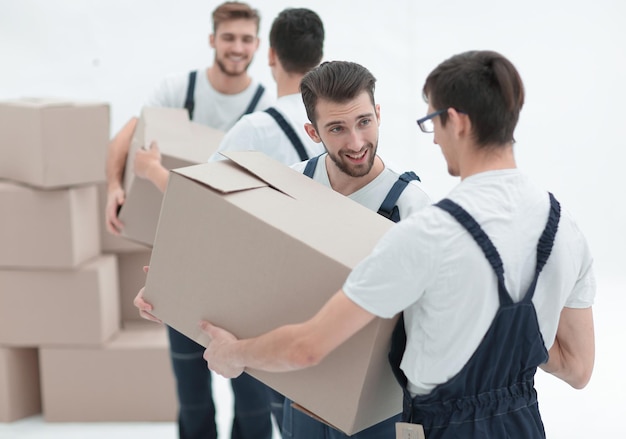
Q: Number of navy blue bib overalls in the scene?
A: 4